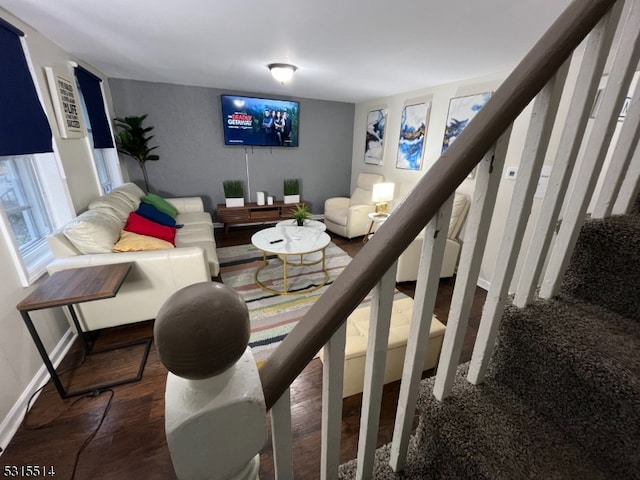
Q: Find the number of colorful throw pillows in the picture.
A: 4